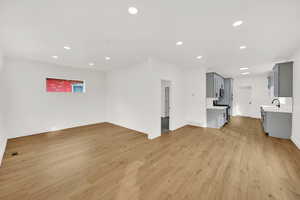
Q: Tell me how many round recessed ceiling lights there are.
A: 11